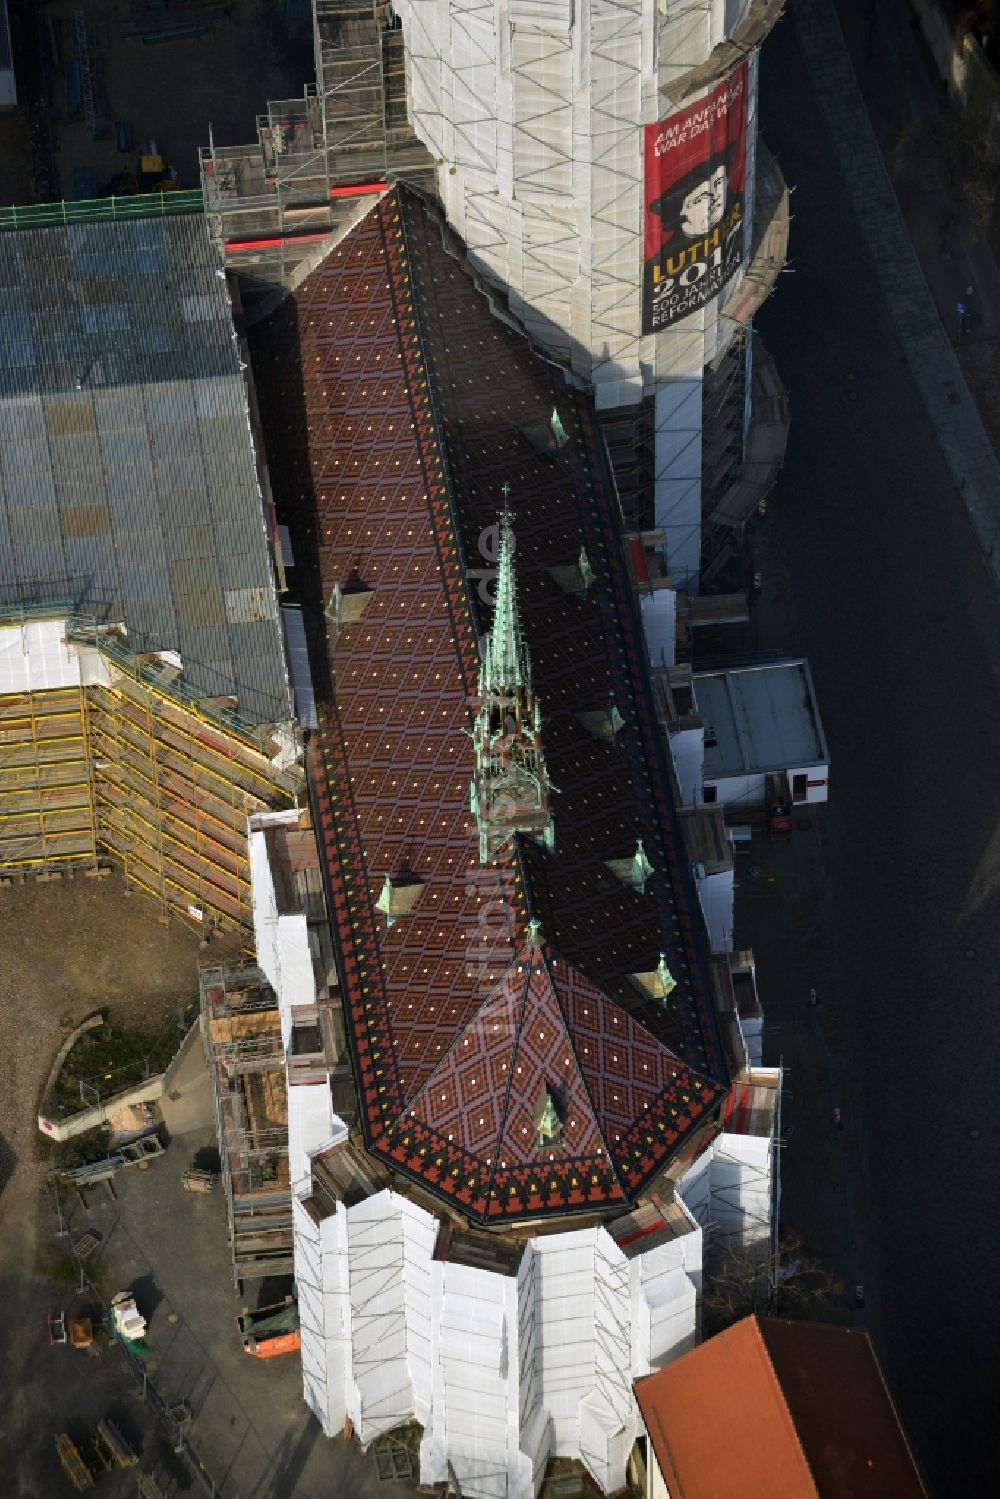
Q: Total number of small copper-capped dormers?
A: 8